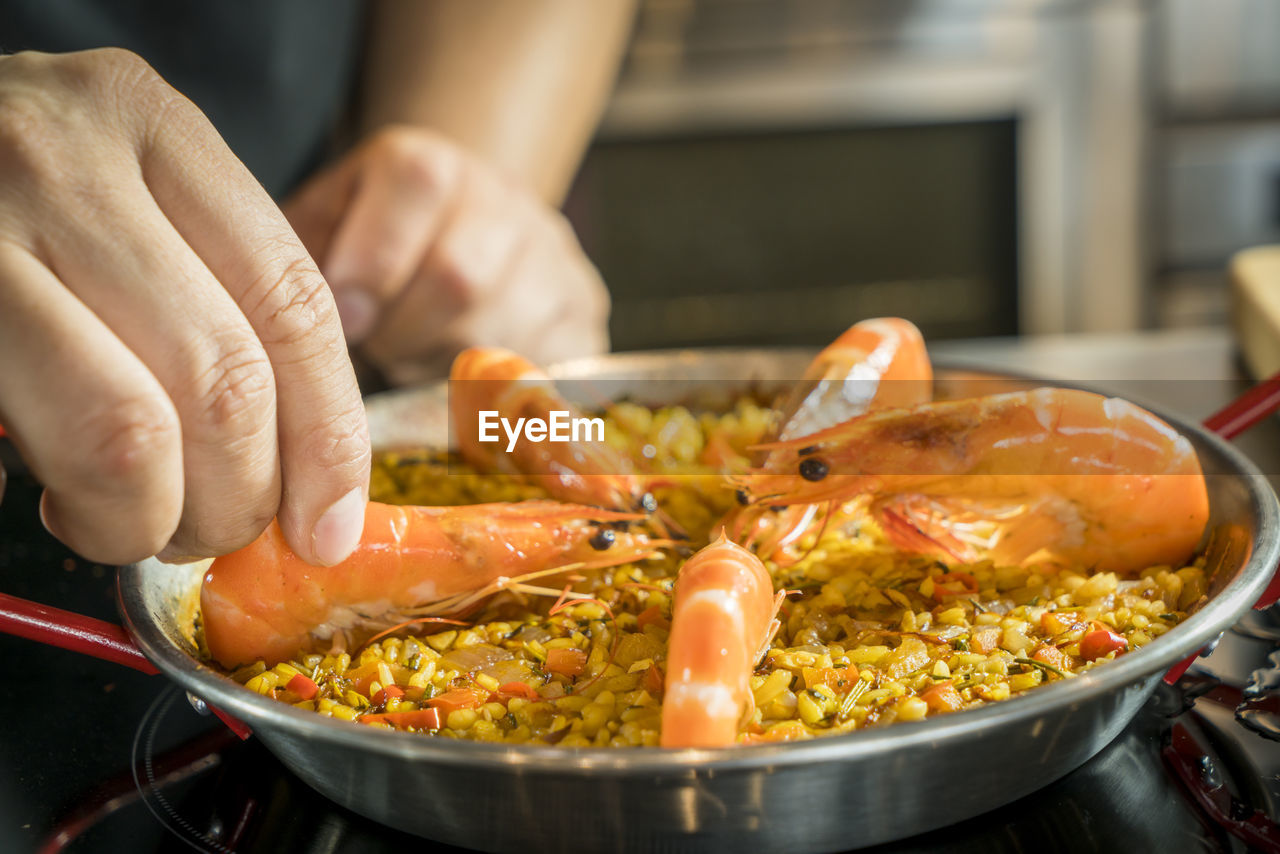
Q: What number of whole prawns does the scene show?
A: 5